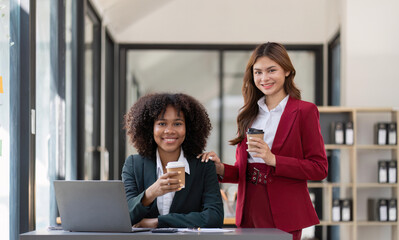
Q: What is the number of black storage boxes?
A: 10